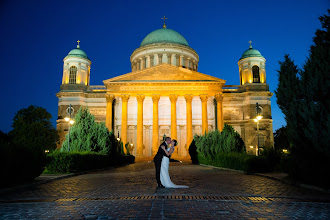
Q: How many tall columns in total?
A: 8